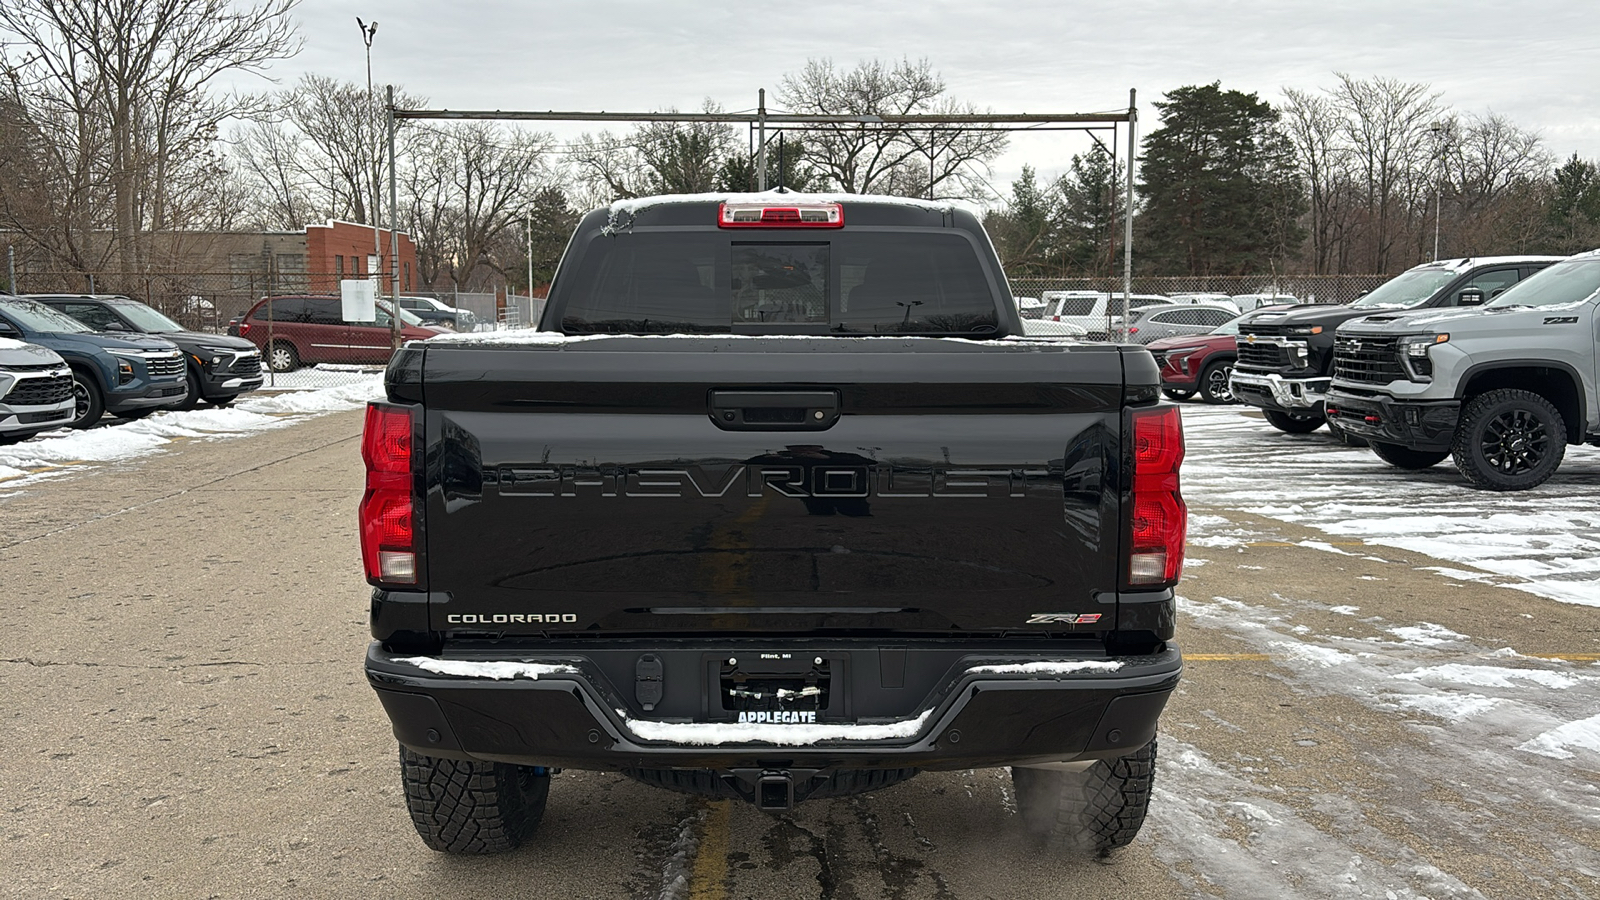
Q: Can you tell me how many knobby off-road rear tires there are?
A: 2